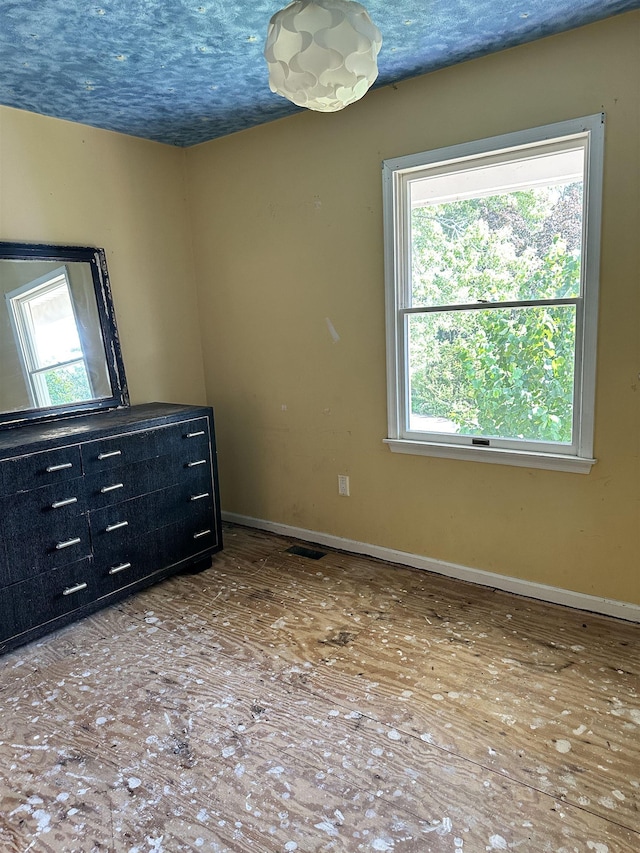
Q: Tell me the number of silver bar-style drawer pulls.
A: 12